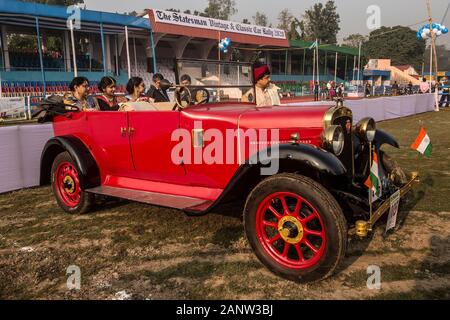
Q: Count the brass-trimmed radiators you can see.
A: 1